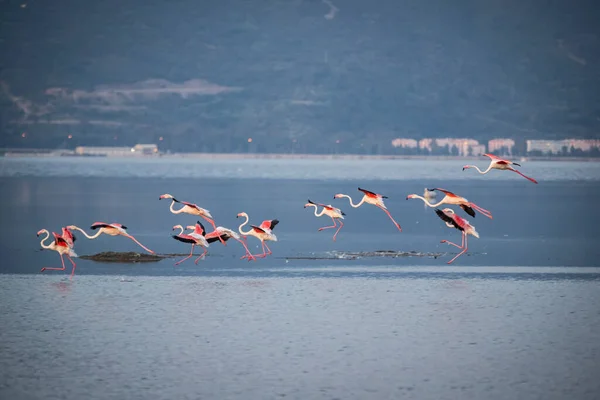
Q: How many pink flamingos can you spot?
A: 11